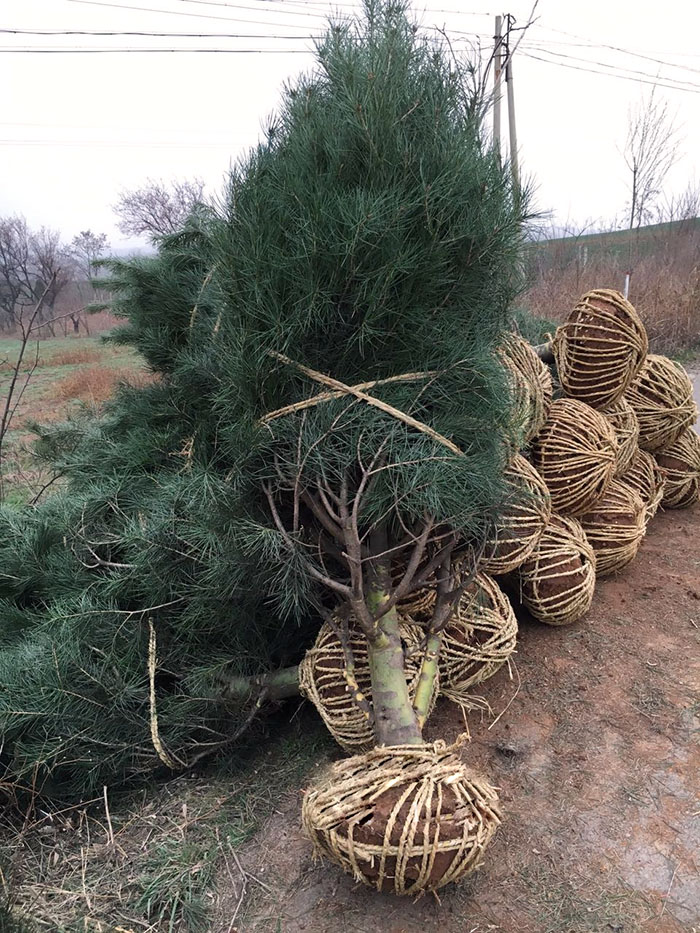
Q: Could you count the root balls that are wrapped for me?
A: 14